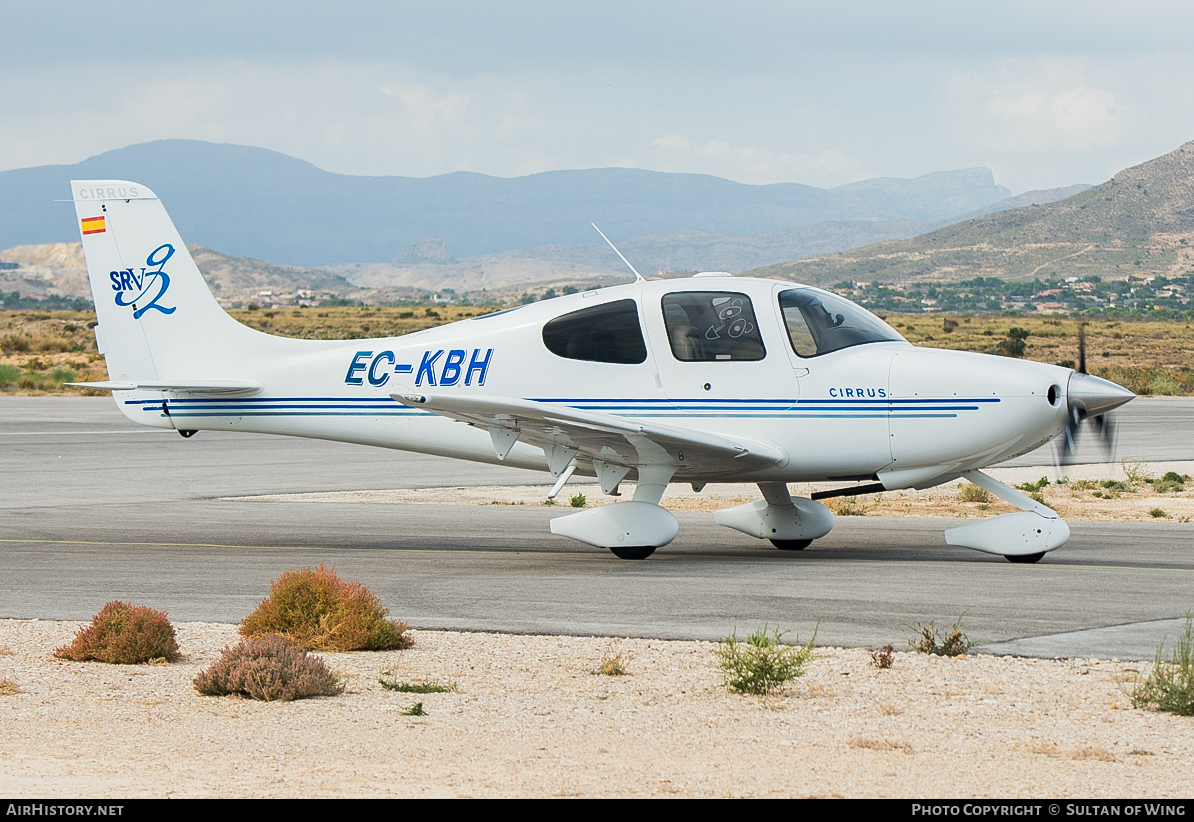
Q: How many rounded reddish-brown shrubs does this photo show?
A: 3